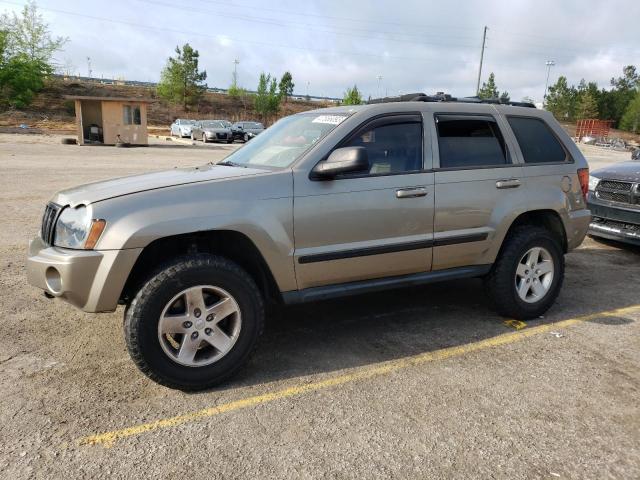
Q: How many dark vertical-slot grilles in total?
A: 1